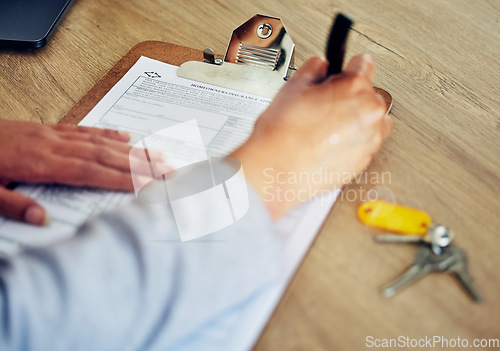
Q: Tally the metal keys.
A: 3